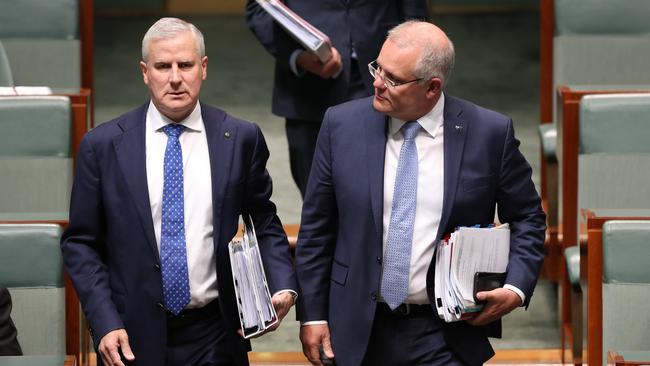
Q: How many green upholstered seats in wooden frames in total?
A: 6